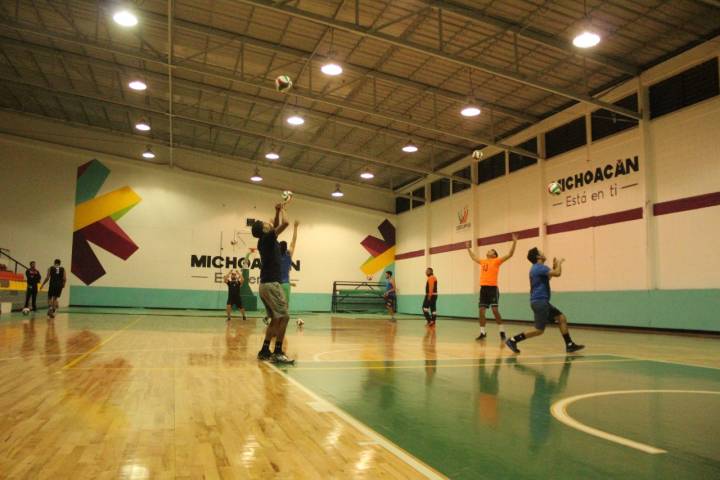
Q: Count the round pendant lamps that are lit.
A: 13